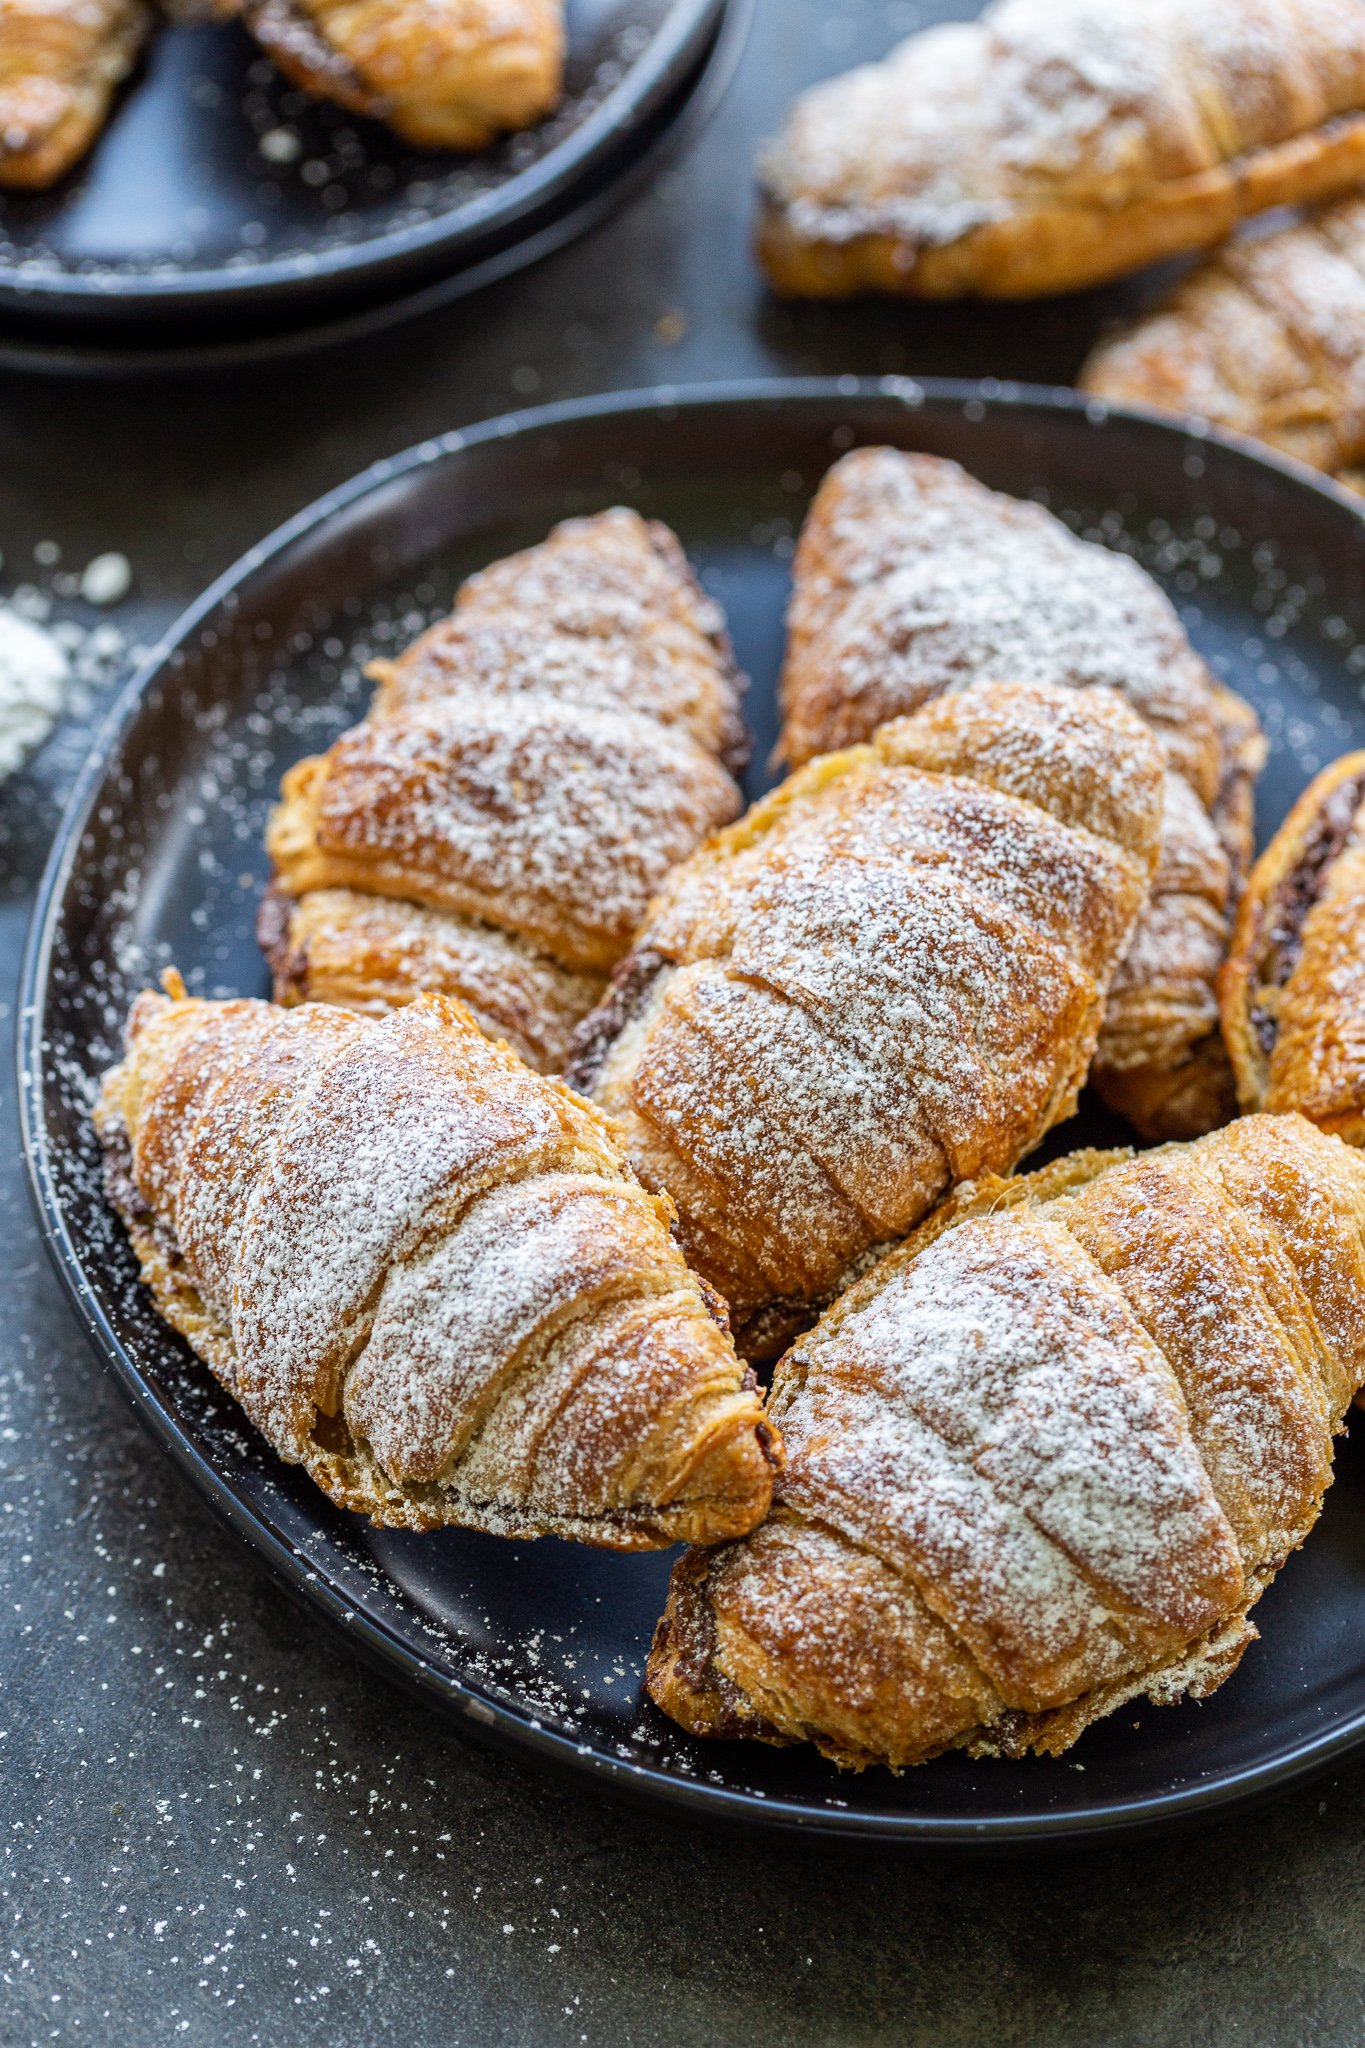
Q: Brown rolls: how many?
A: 10